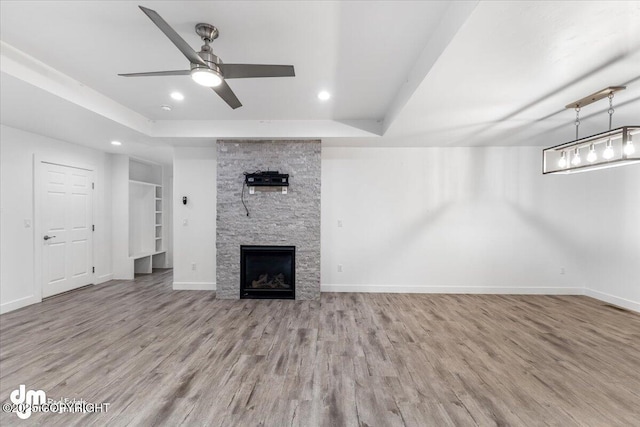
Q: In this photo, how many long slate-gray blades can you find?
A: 4